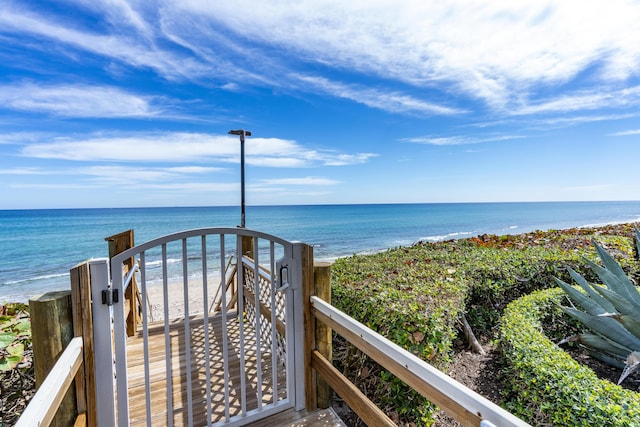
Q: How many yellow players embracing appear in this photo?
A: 0